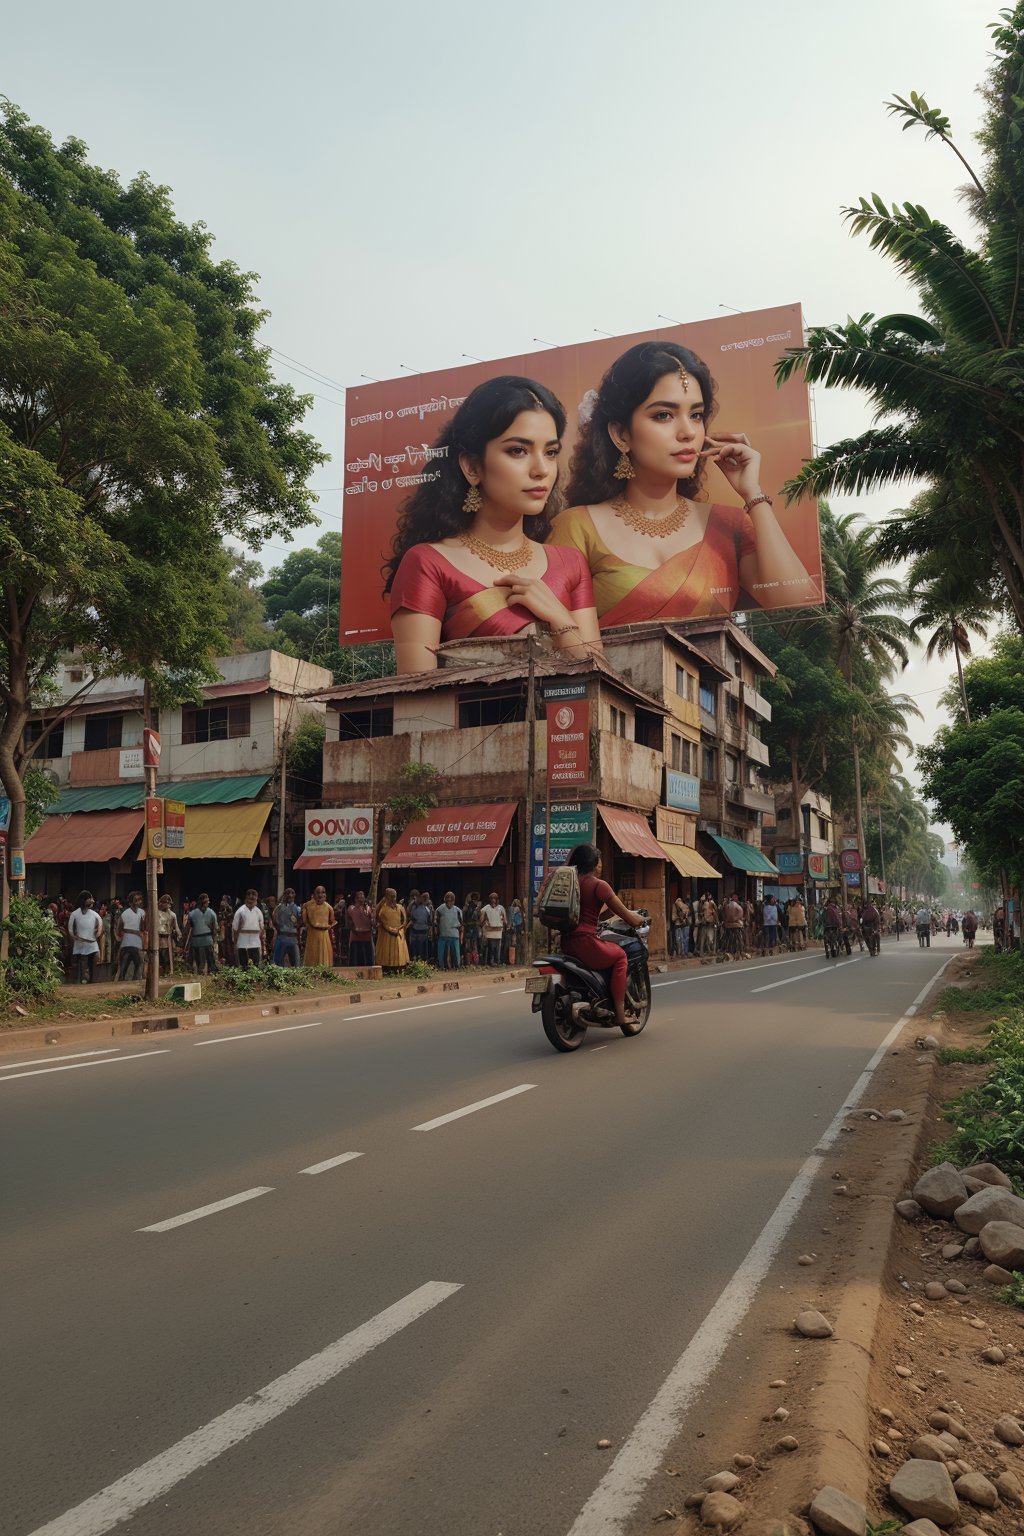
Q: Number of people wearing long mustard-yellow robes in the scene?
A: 2